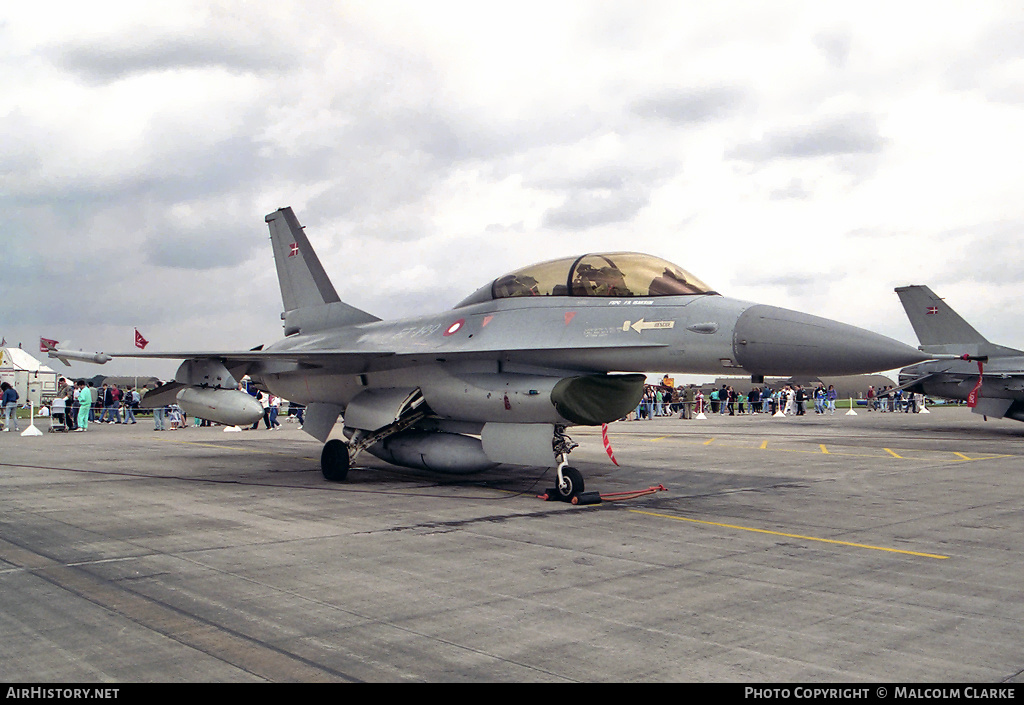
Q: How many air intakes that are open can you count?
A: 0